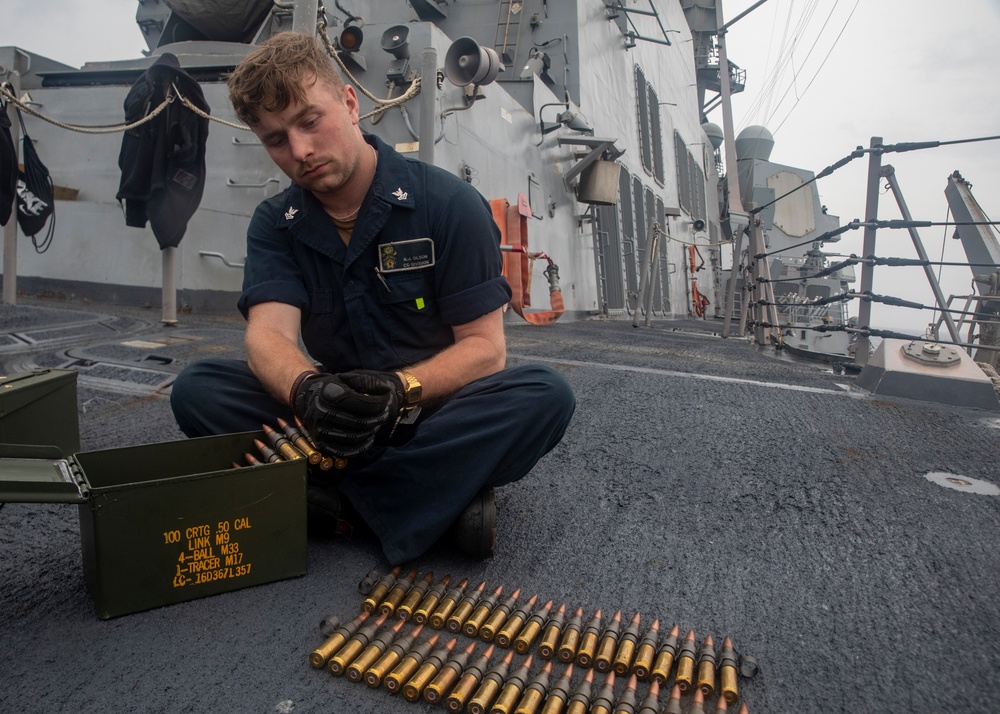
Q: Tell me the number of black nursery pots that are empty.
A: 0